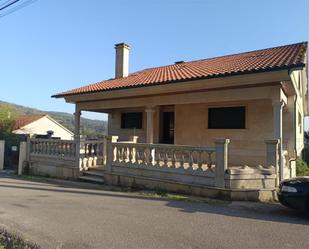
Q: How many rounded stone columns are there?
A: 3